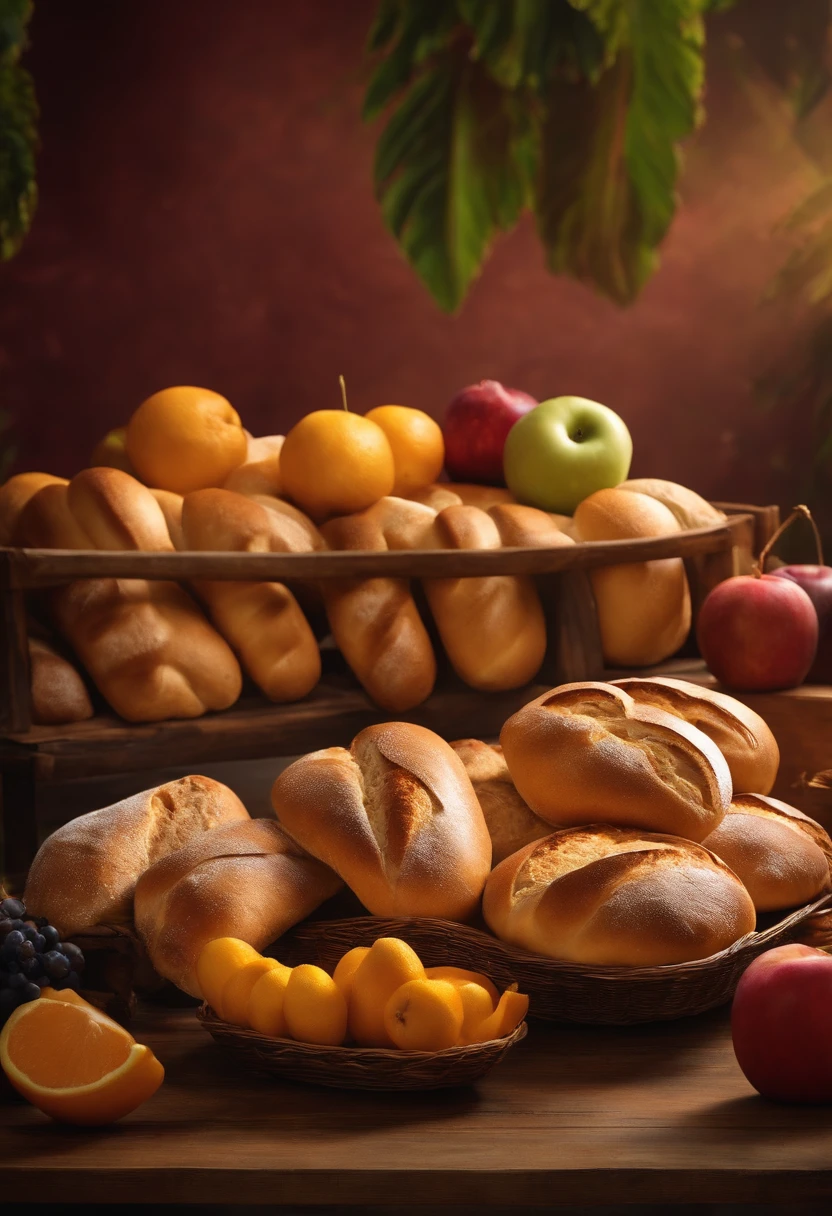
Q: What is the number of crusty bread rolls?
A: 8